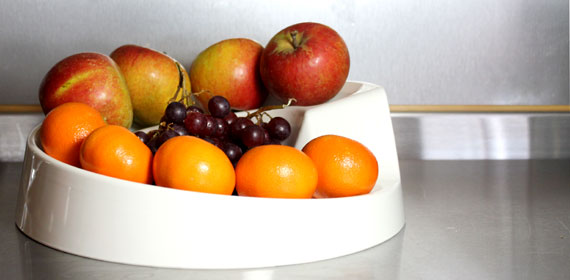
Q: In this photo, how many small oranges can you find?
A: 5